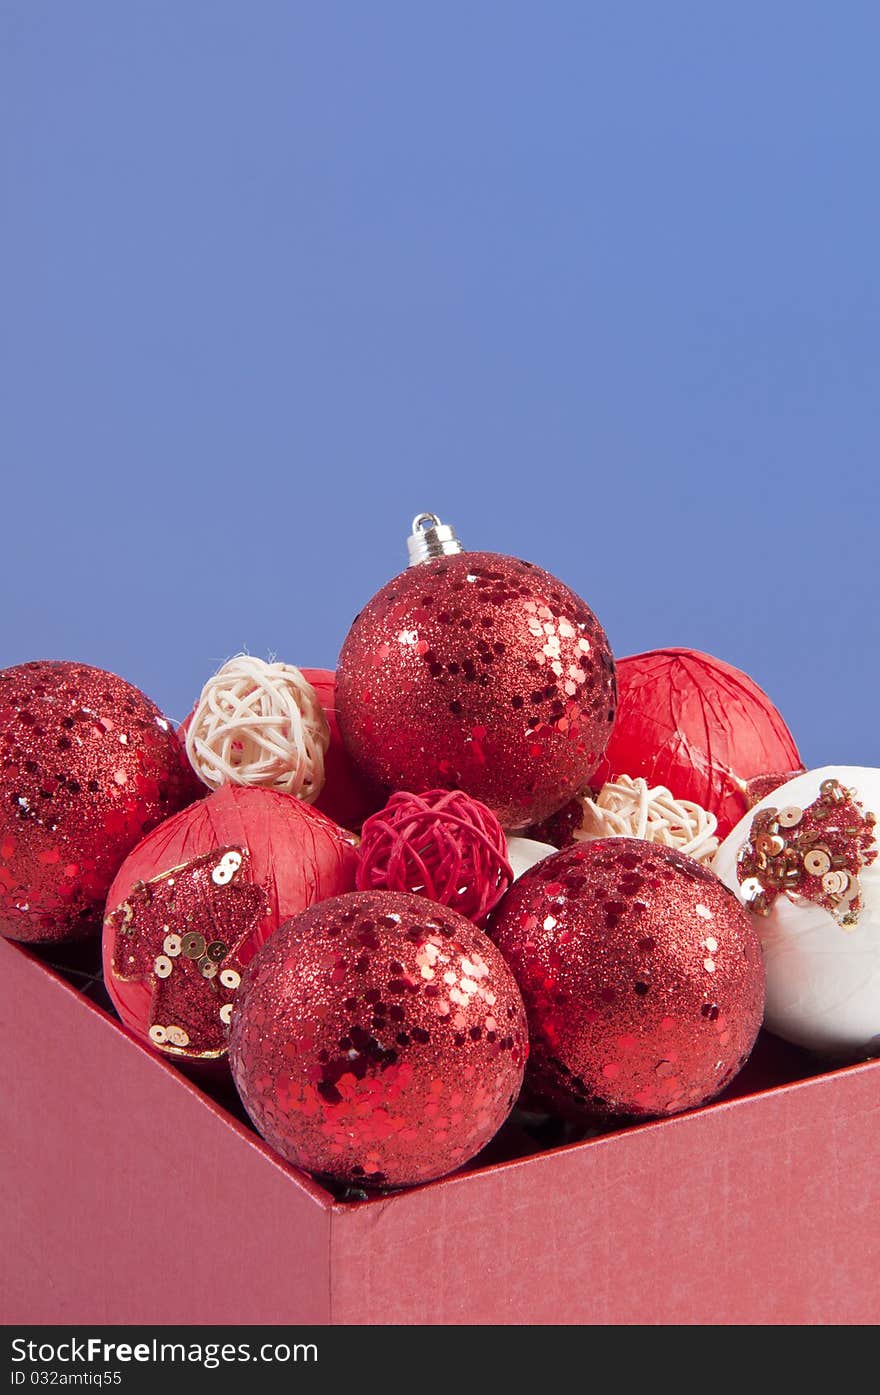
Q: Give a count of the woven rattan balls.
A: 3